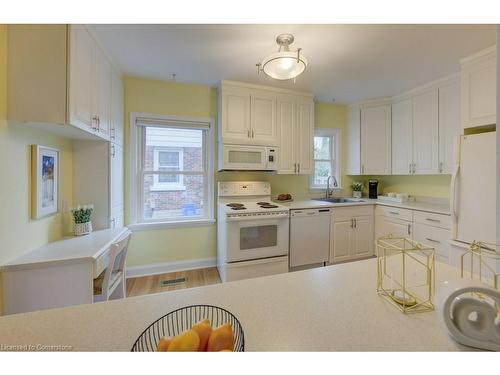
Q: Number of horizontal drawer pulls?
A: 3